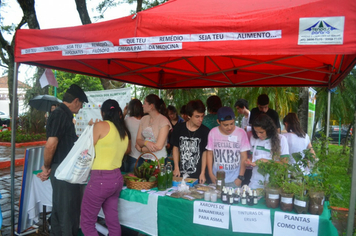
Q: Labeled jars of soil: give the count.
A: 4